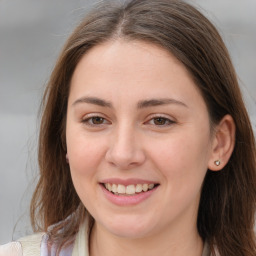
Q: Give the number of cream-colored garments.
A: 1